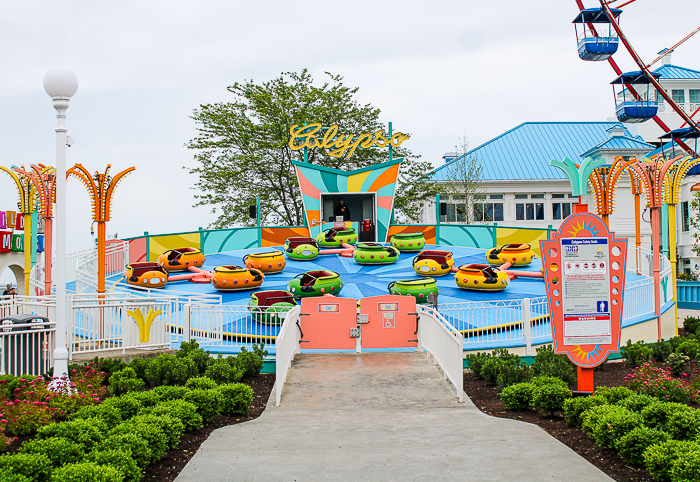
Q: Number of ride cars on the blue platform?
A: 14